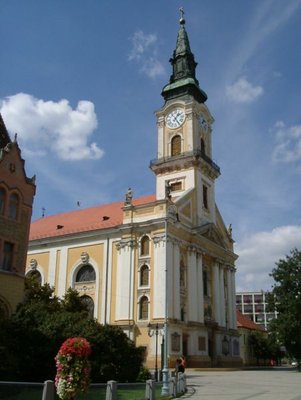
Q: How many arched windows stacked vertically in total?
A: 3